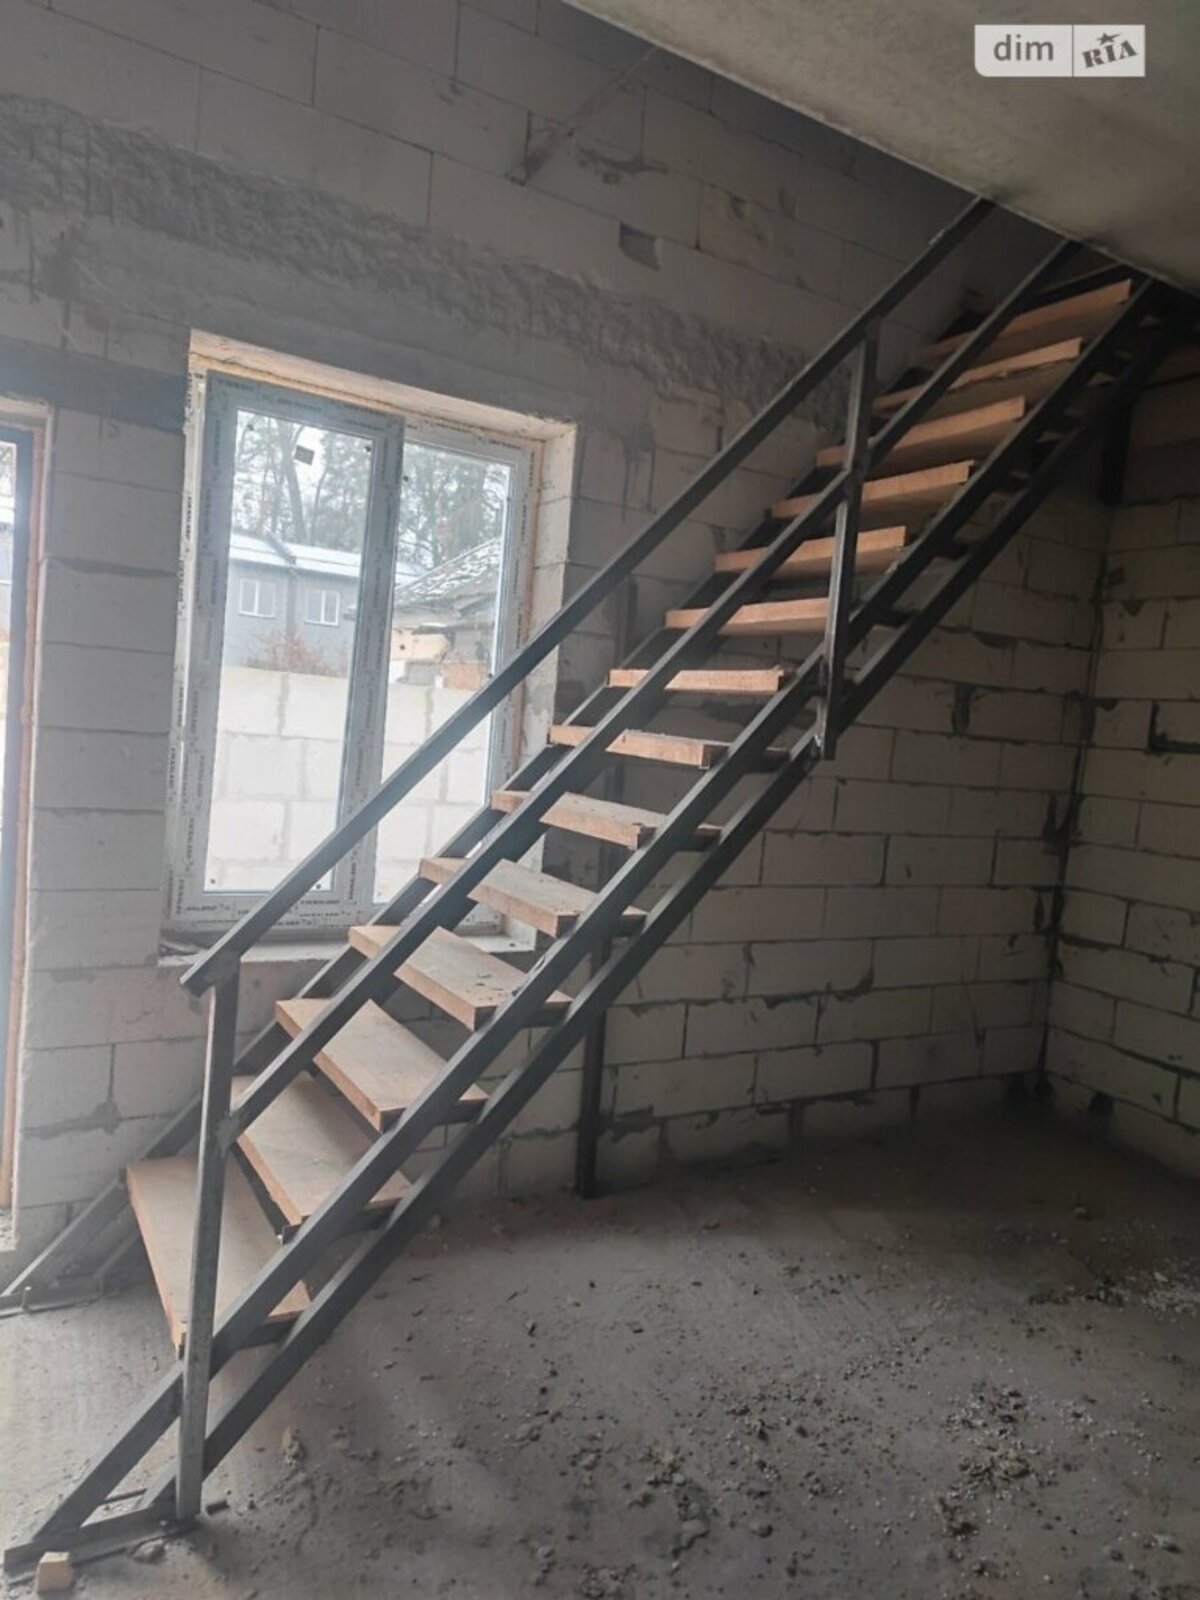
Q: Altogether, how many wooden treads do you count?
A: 14